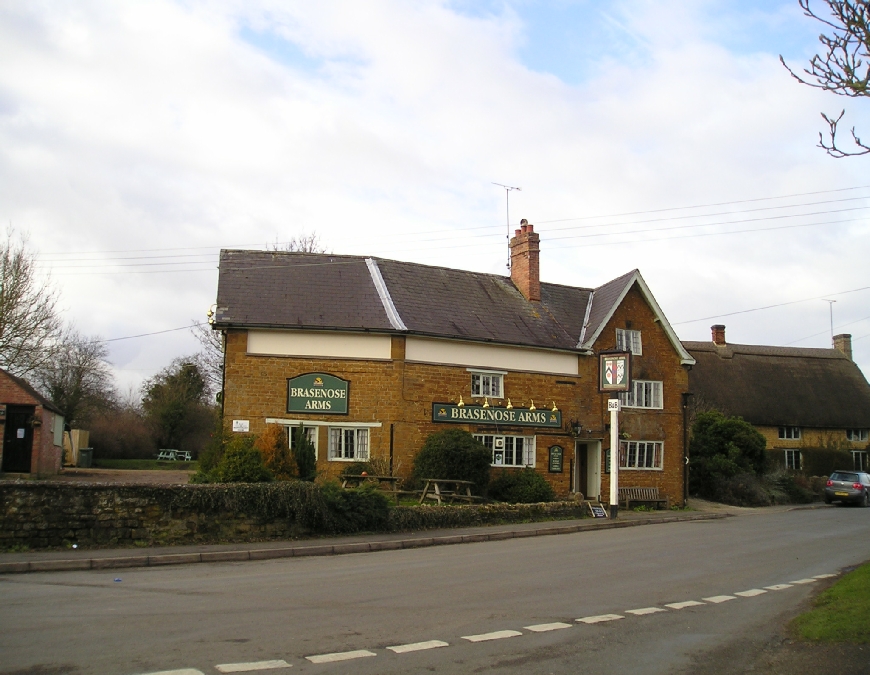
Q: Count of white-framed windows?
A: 11